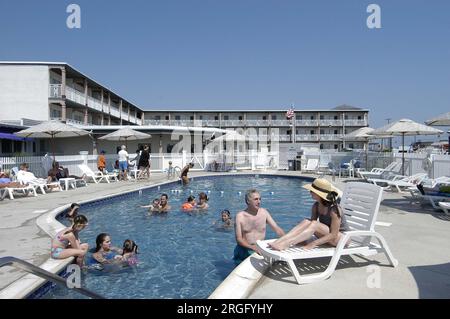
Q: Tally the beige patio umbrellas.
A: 6